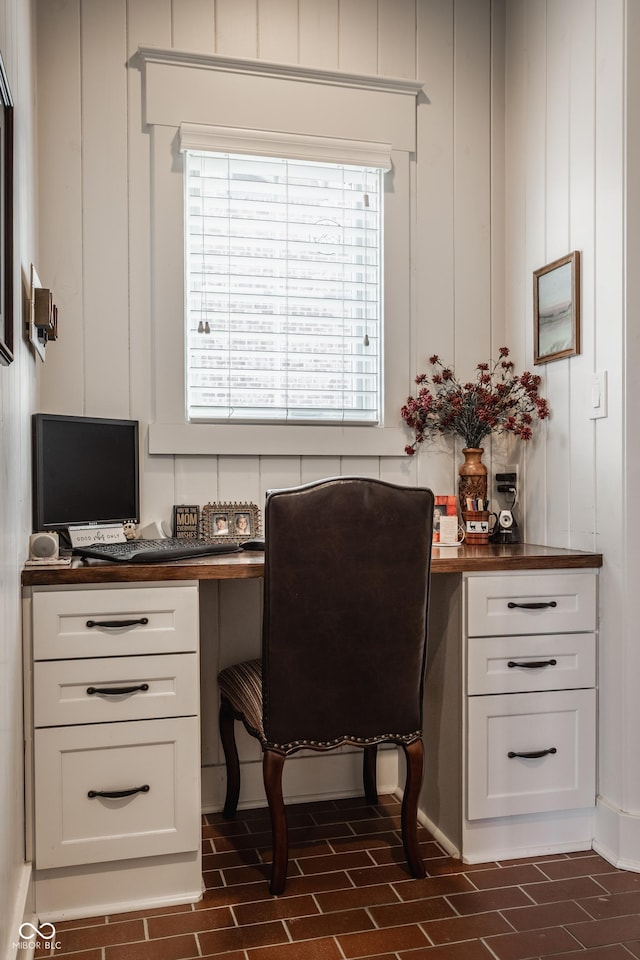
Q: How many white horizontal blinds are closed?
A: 1